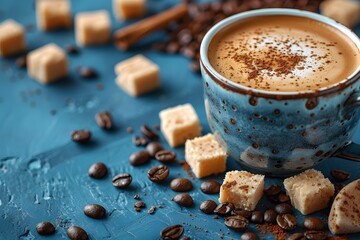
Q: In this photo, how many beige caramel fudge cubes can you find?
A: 11